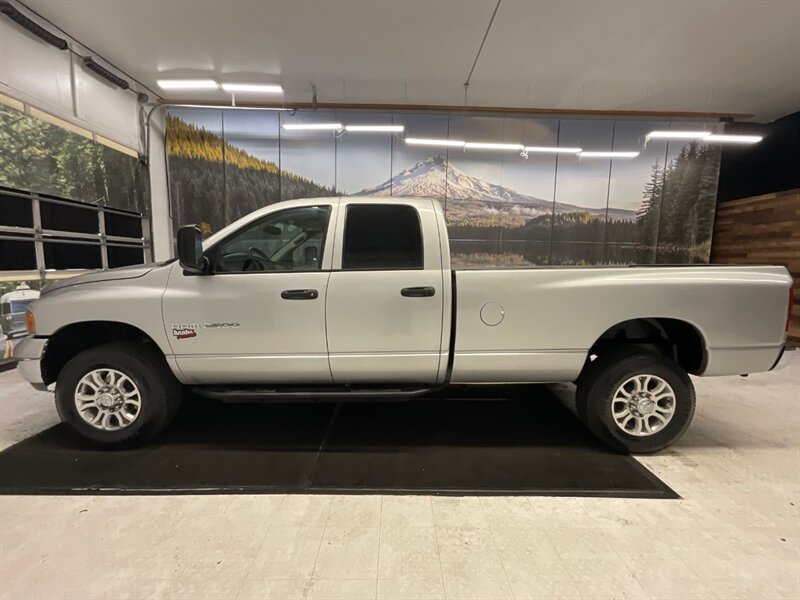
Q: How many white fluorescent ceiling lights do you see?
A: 10